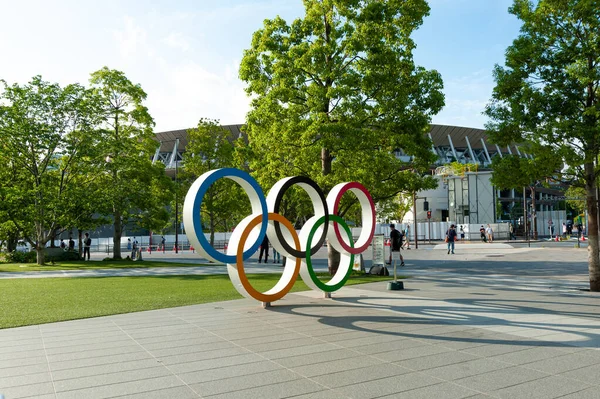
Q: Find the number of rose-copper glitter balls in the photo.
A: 0